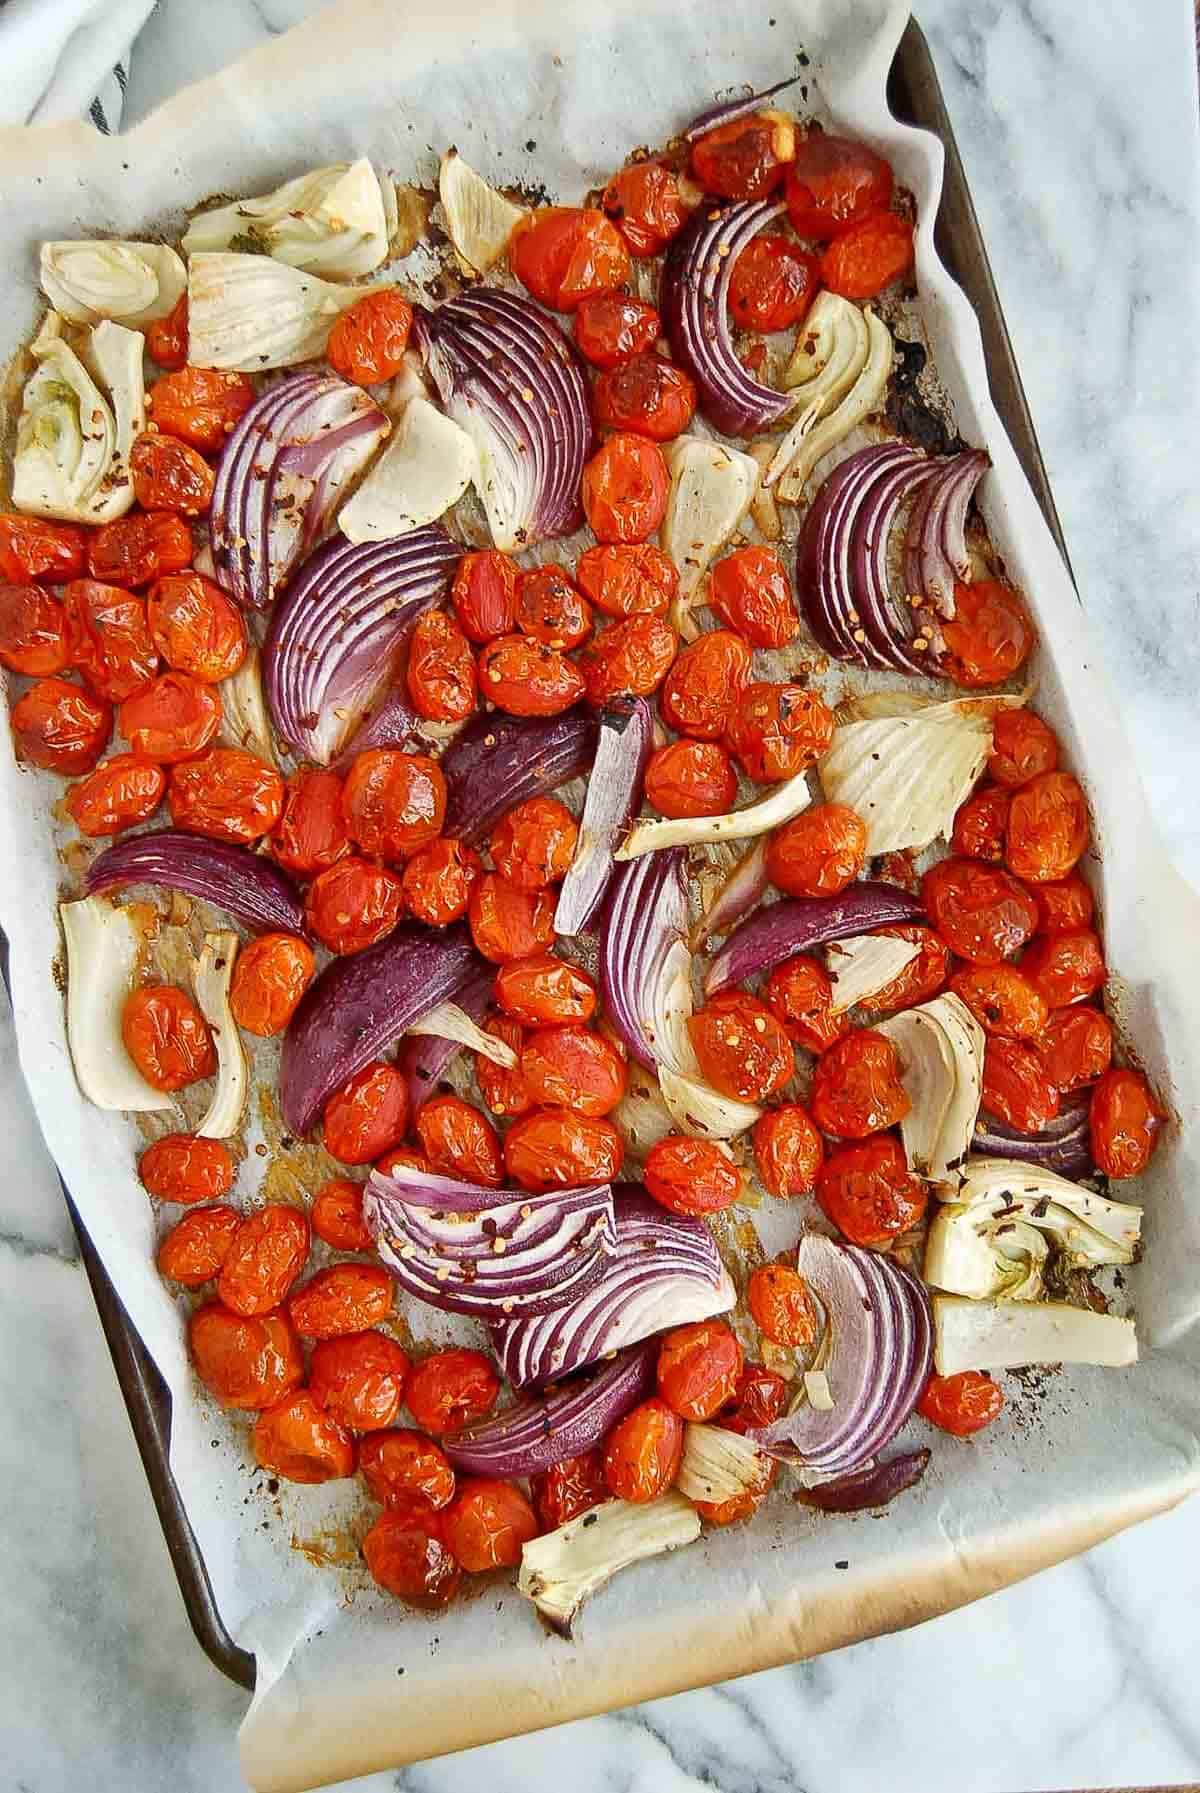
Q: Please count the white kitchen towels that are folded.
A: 1